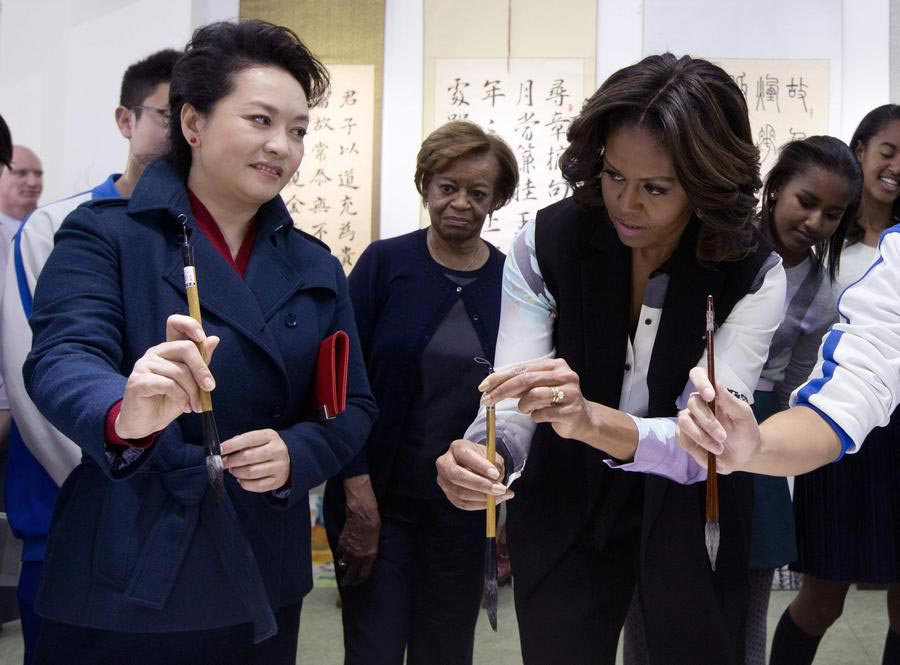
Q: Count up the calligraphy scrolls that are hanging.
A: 3